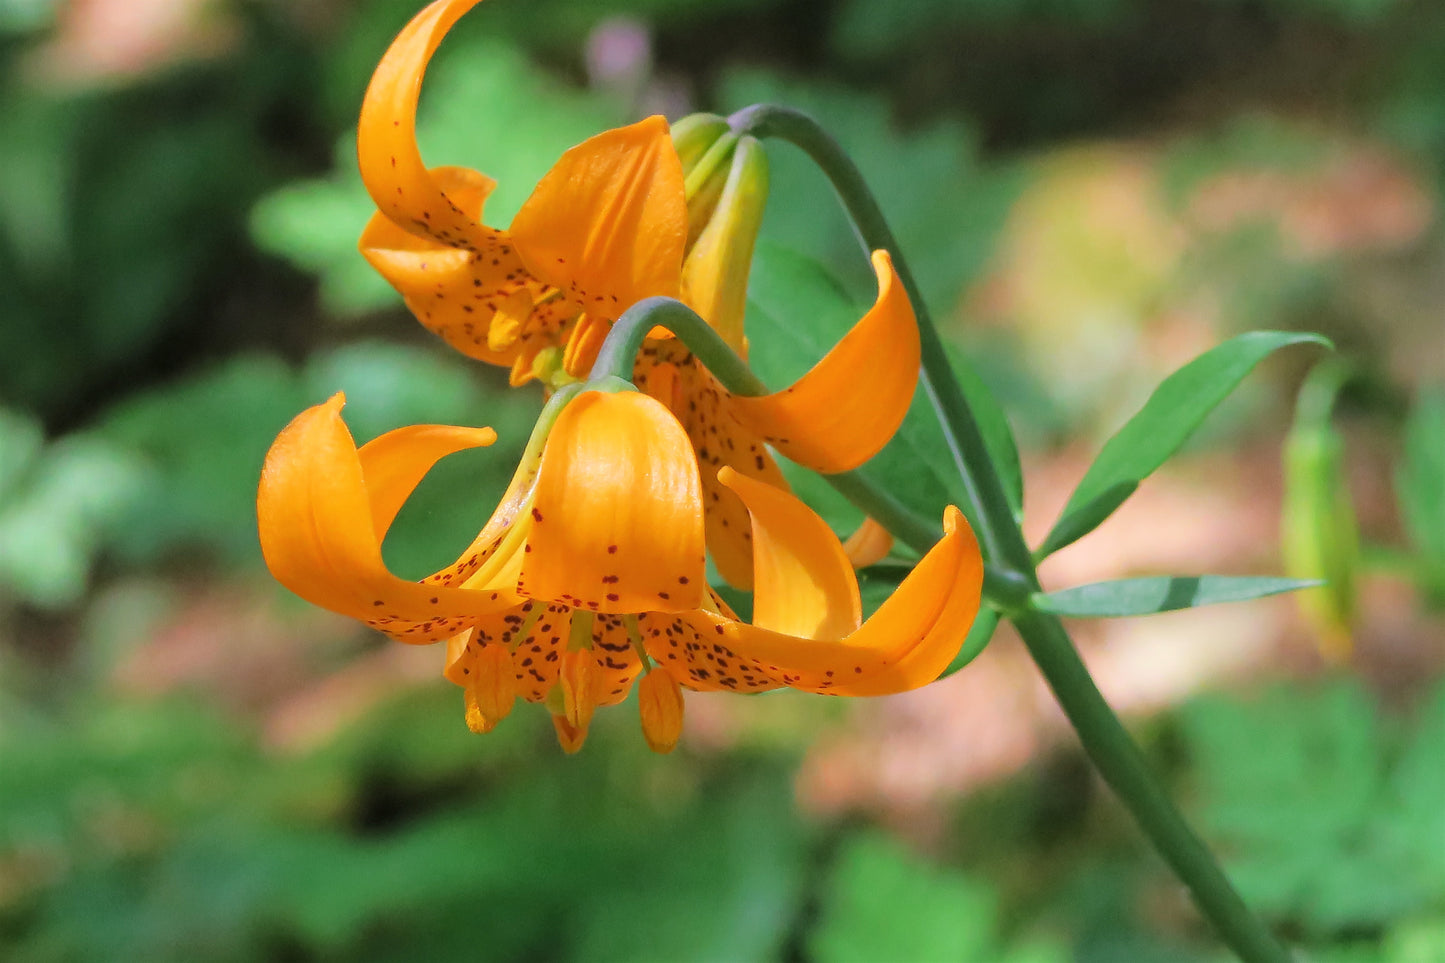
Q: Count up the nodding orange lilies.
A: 2